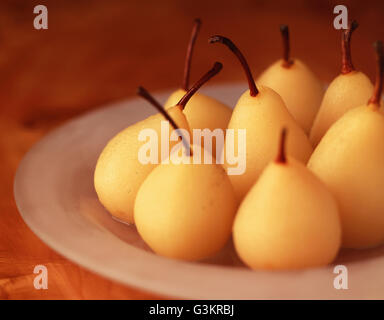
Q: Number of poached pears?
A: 8